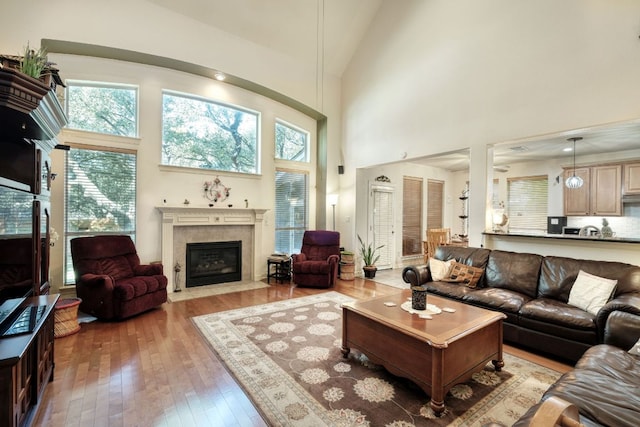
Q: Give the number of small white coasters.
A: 4